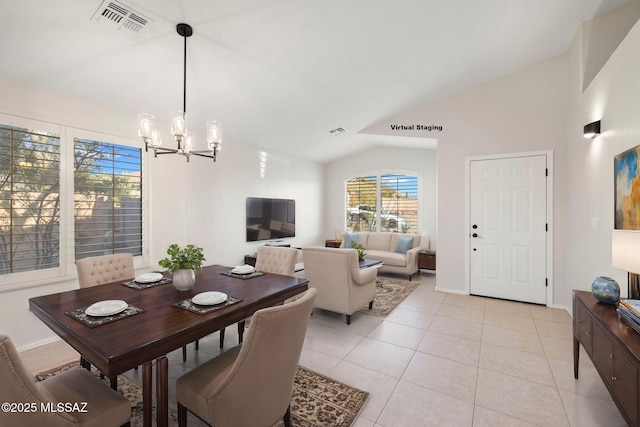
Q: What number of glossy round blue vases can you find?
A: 1